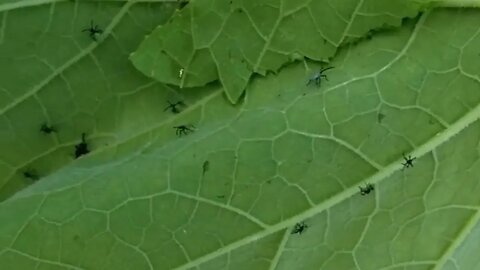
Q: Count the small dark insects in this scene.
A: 10